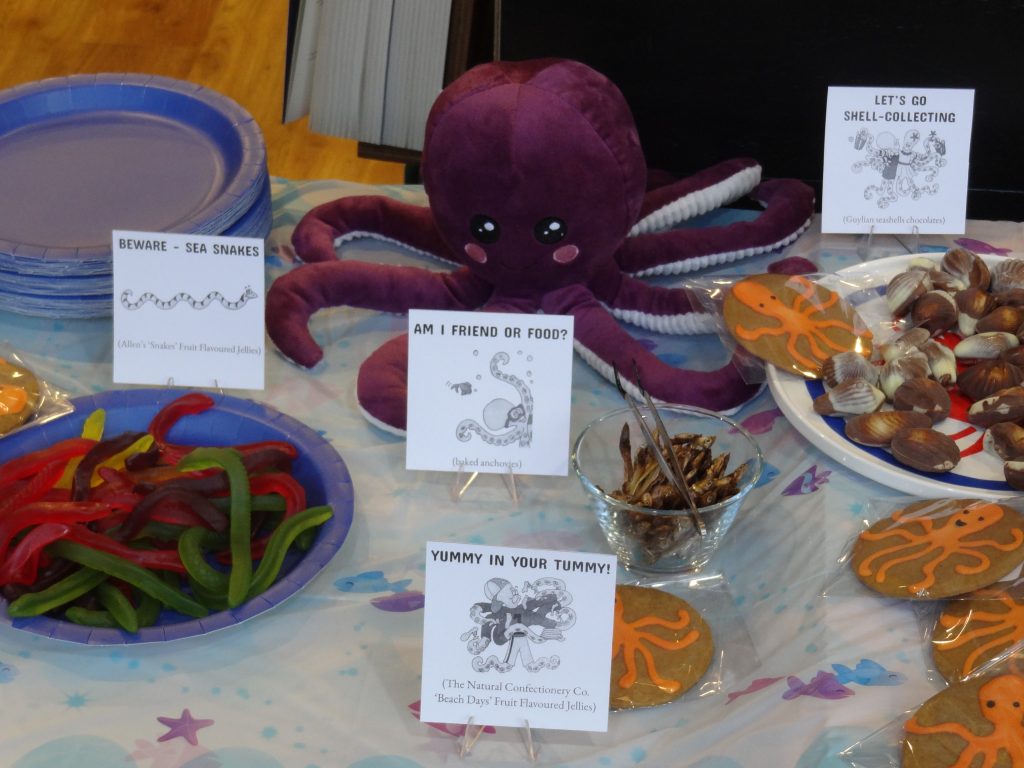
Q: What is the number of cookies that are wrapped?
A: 6